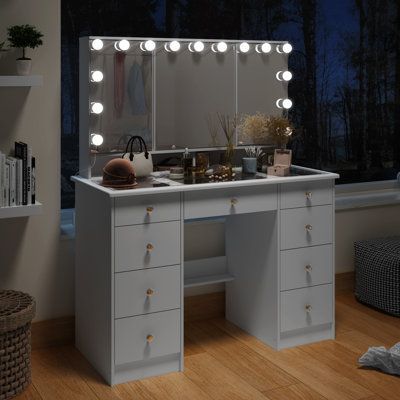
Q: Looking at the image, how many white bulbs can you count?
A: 14